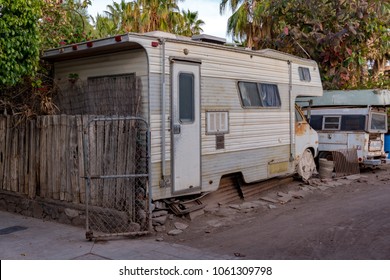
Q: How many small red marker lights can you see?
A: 4